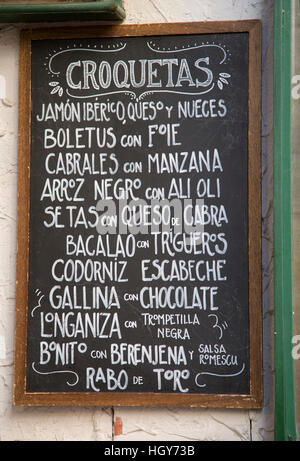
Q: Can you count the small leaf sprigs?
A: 2